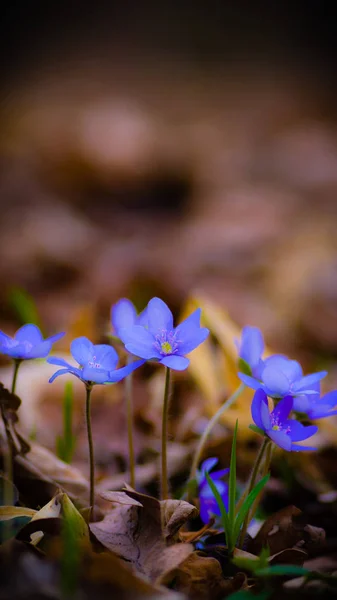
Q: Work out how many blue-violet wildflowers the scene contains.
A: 9